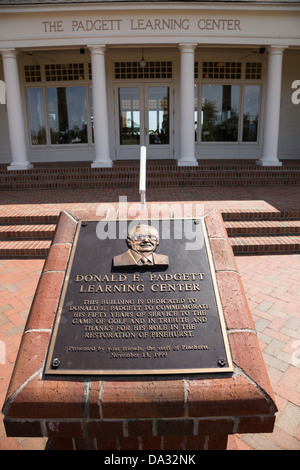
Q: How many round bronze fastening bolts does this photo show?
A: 4